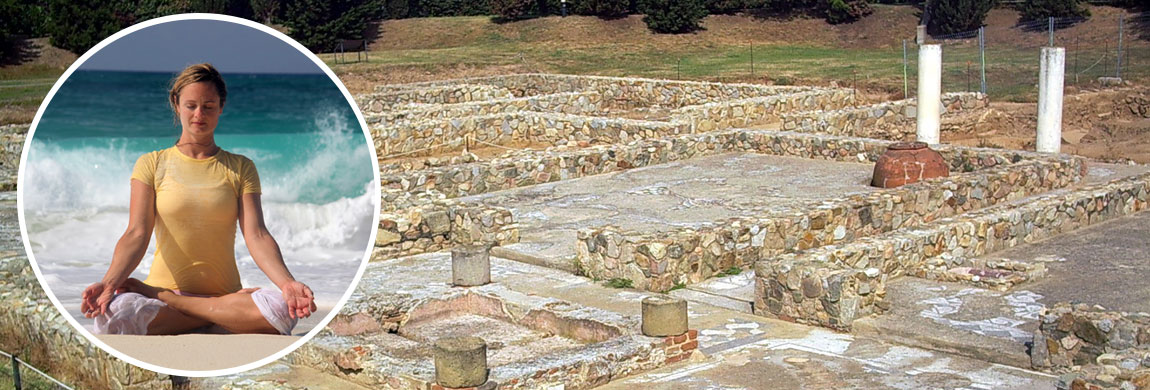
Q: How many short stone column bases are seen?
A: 3